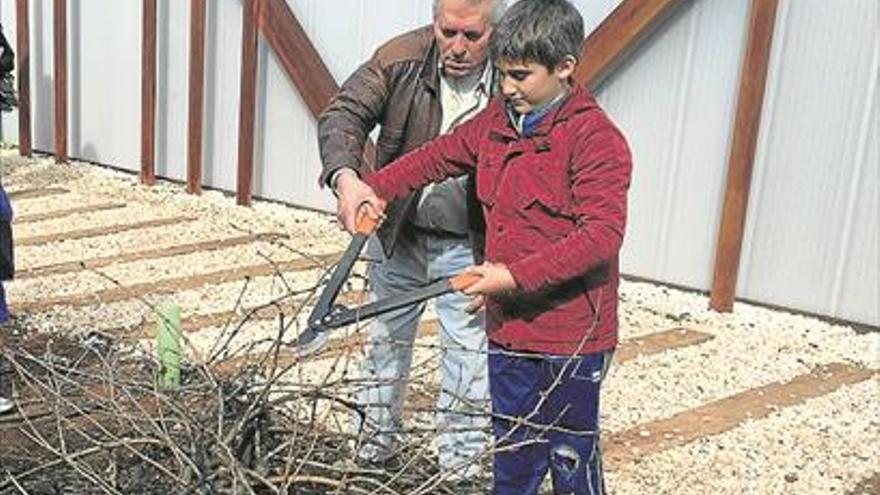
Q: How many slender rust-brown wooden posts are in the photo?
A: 6